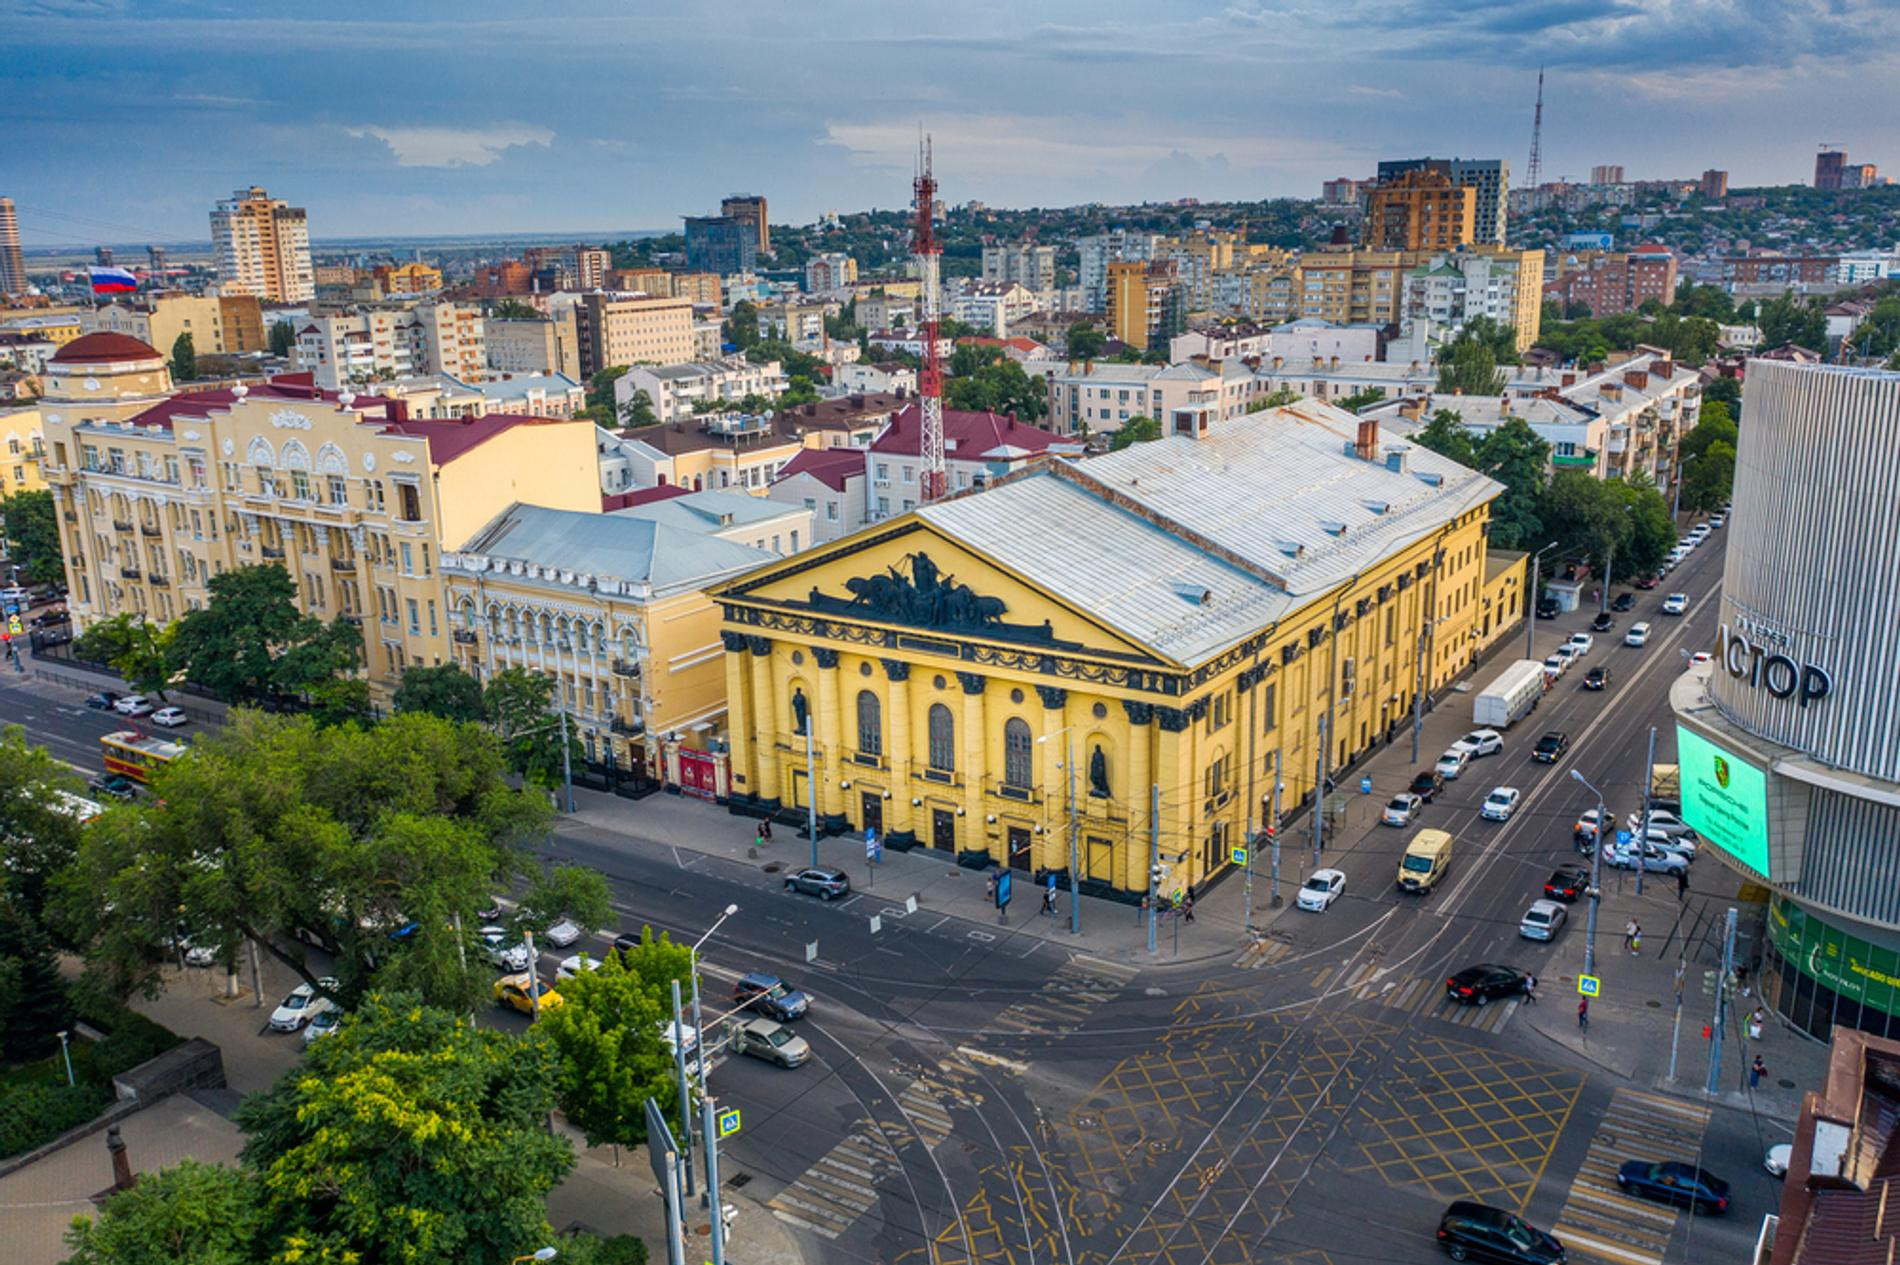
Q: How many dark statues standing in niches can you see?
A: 2